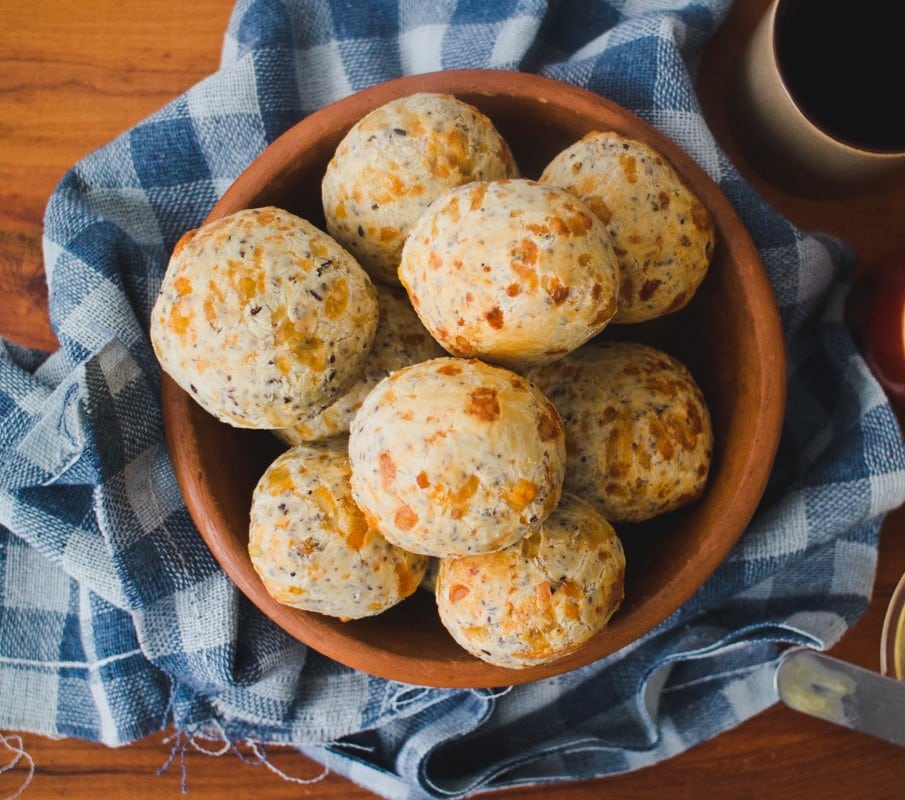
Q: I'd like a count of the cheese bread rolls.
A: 9